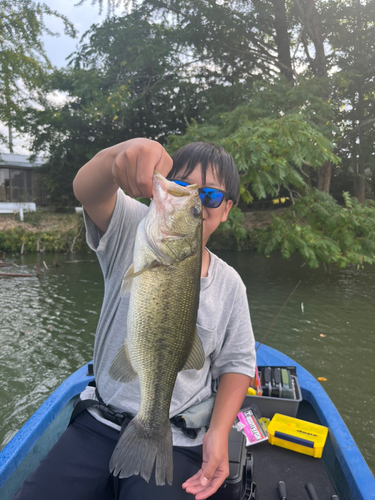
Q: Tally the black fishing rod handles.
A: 3